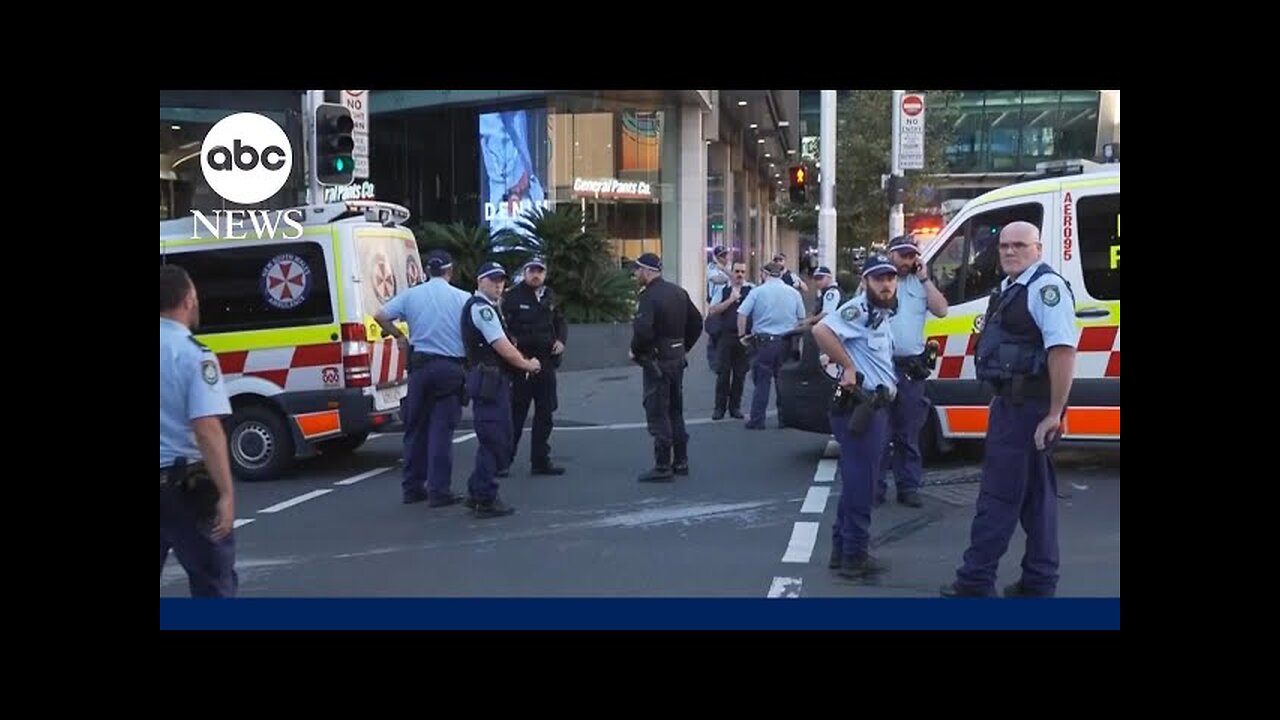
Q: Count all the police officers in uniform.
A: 13